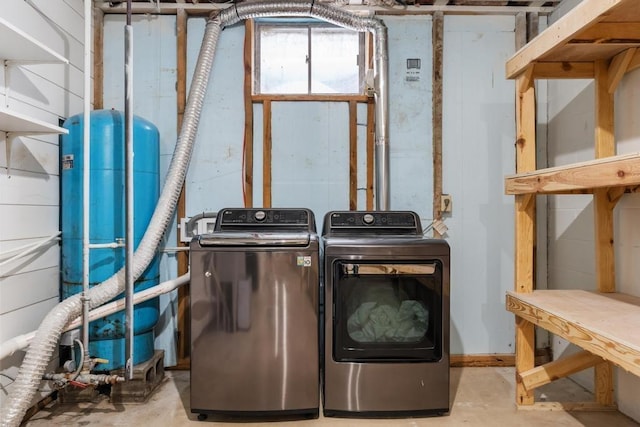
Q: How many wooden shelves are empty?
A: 3